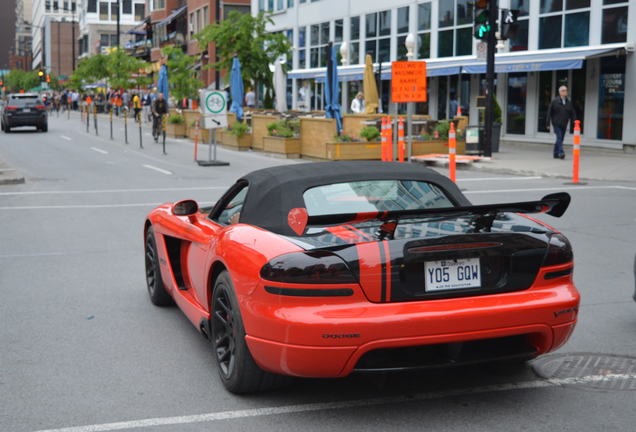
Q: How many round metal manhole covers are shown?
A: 1